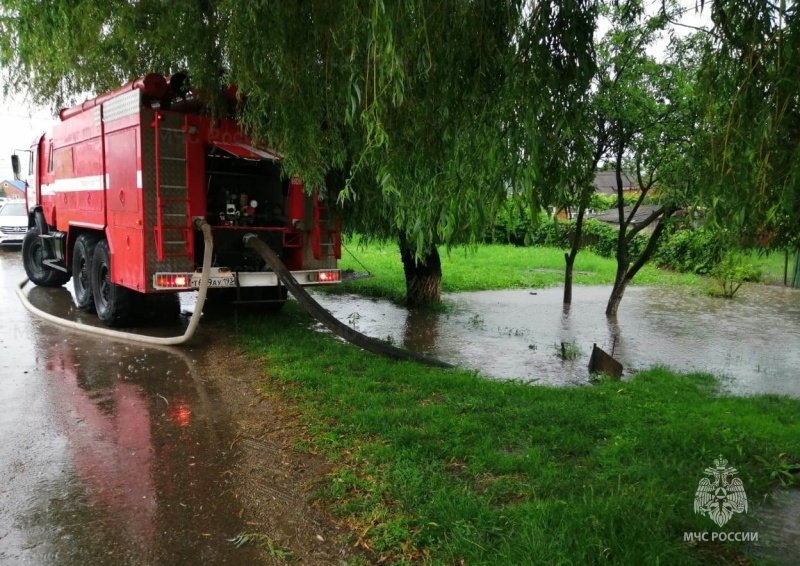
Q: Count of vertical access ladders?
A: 2